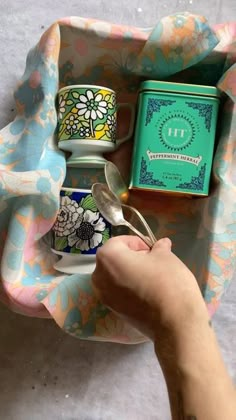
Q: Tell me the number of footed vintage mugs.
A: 2